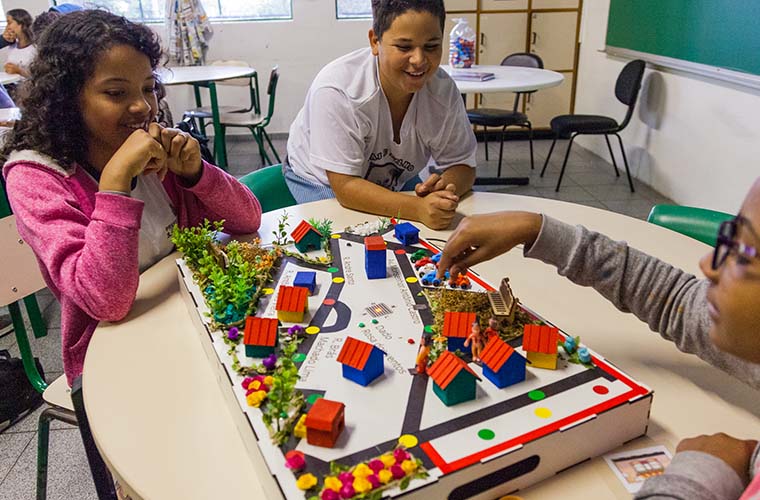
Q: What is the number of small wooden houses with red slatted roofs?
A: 8